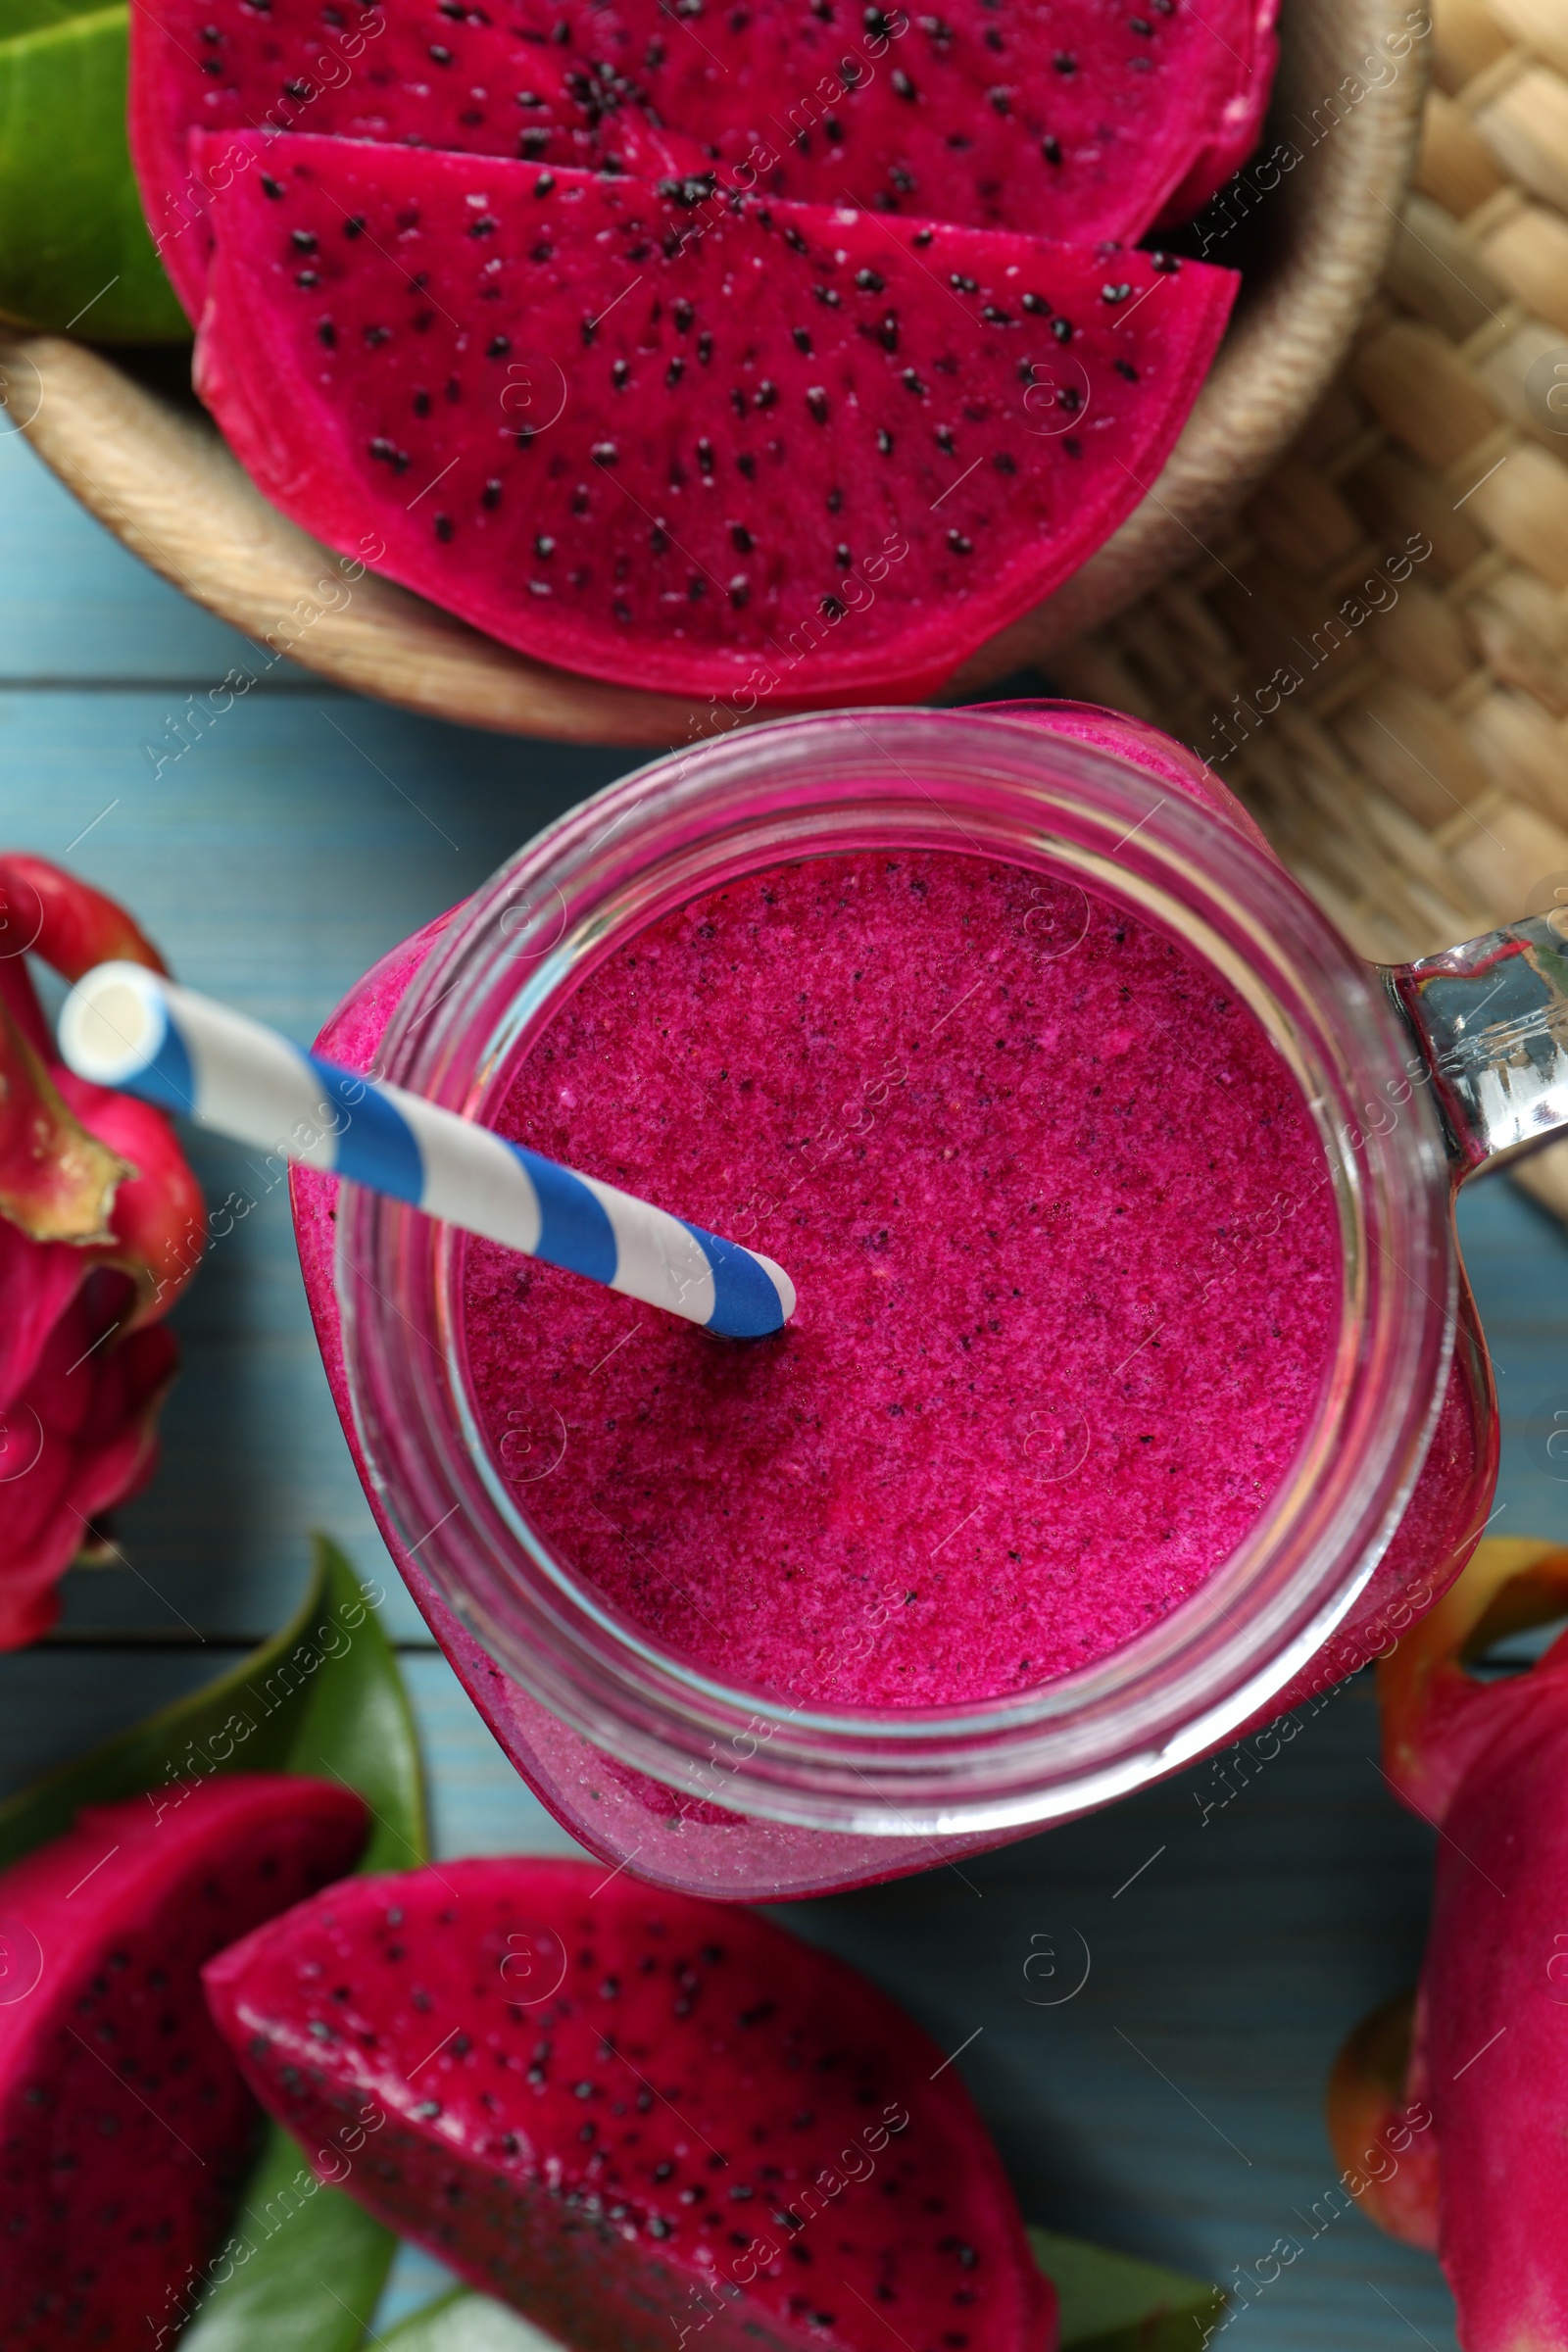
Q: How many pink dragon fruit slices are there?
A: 4